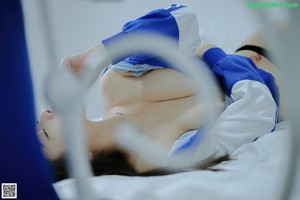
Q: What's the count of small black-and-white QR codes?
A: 1